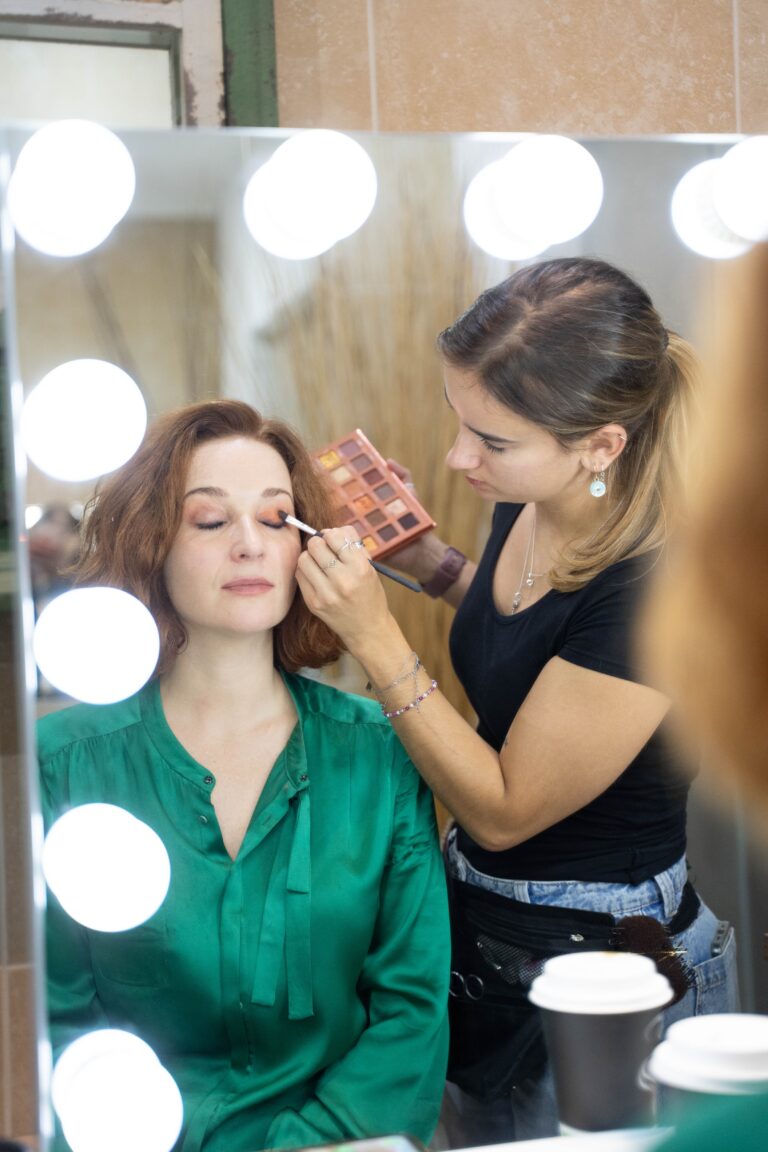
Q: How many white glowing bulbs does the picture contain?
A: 8